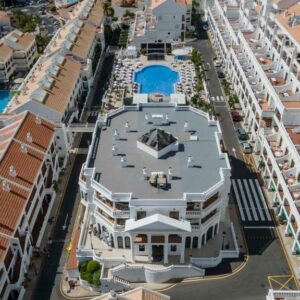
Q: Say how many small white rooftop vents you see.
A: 10